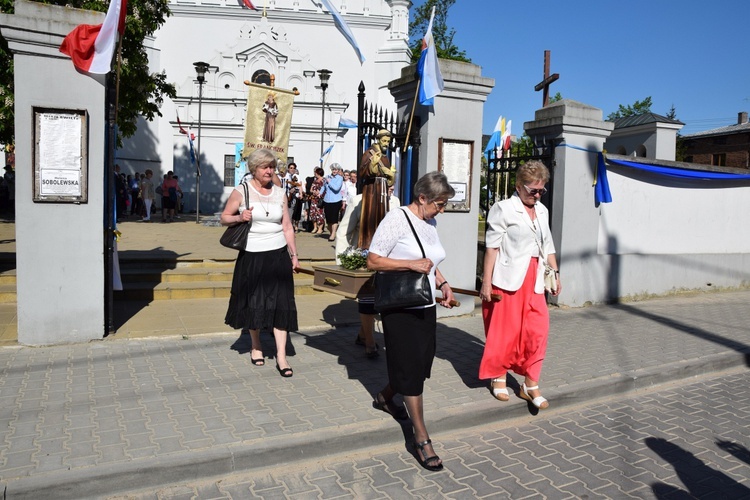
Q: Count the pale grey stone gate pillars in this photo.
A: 3